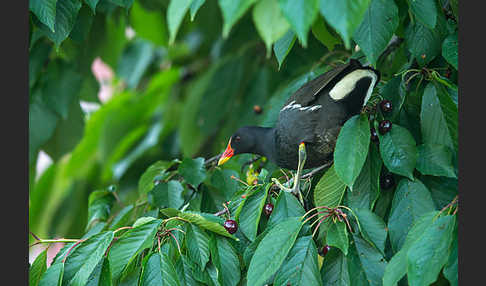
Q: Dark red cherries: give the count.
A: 7